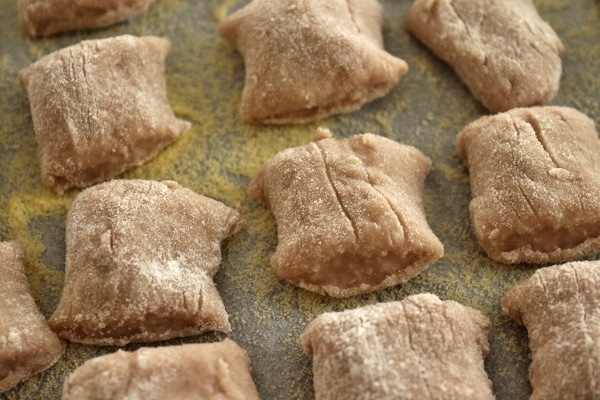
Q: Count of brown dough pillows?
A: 11